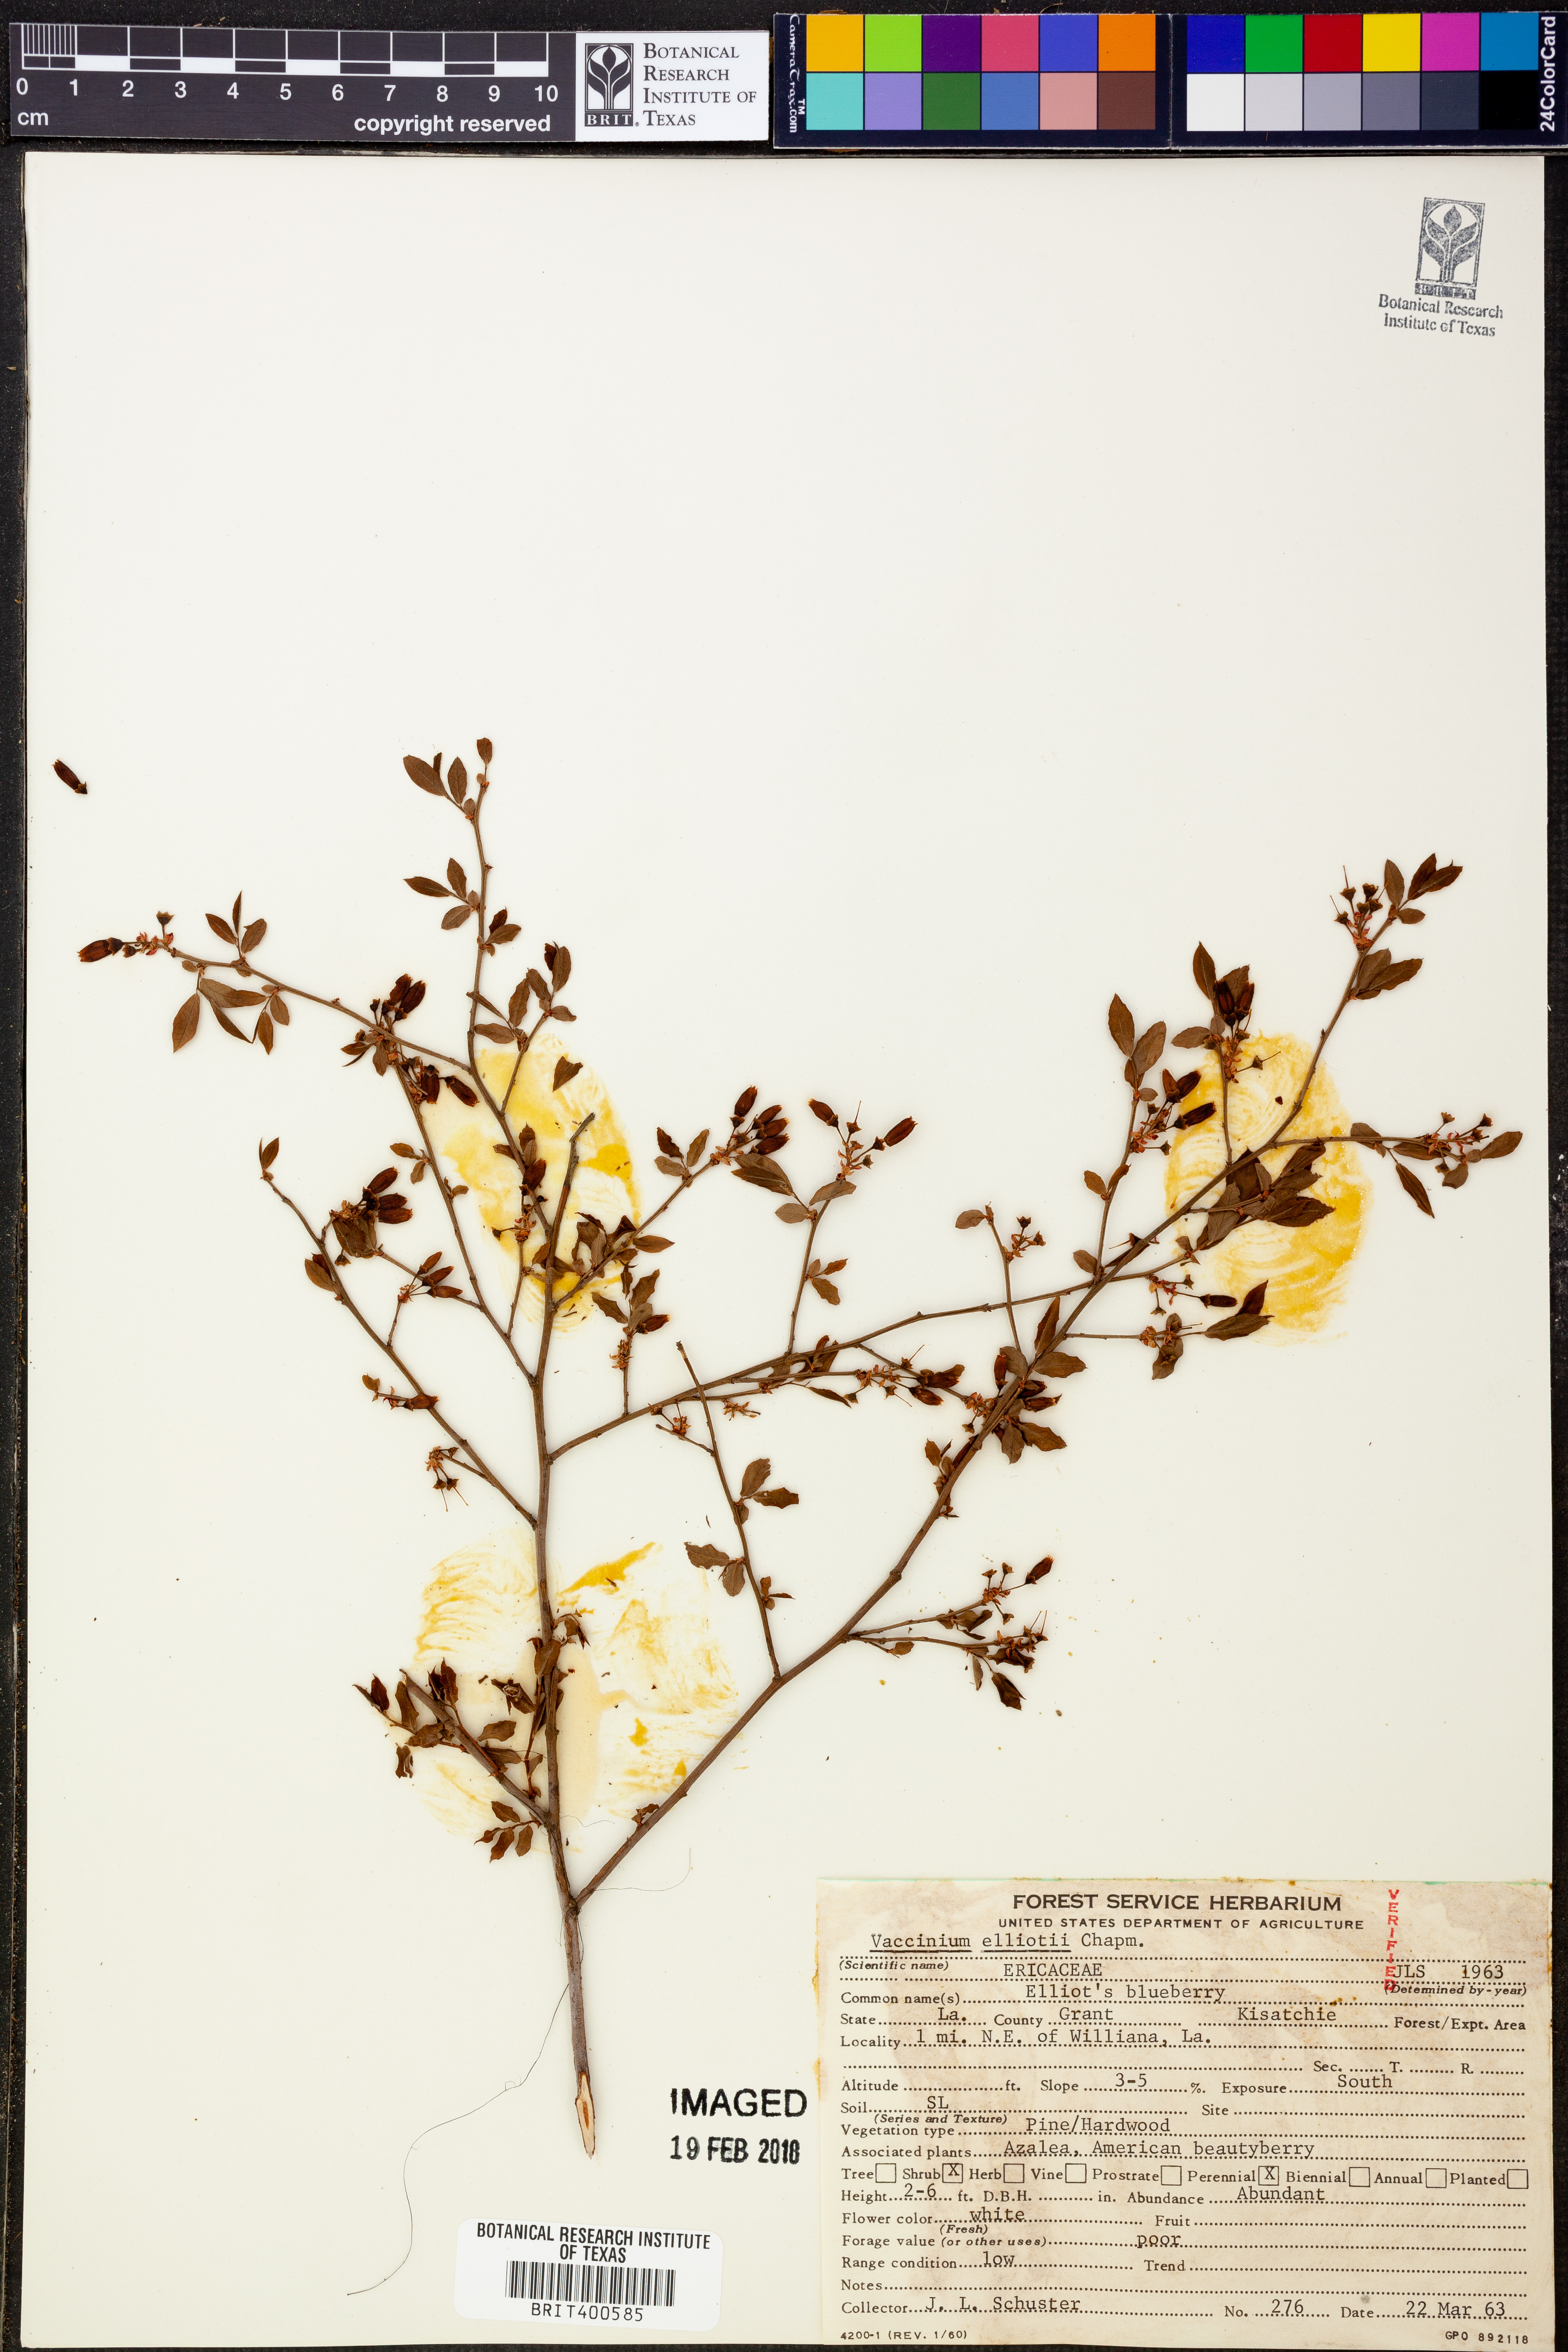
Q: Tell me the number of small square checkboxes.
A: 9